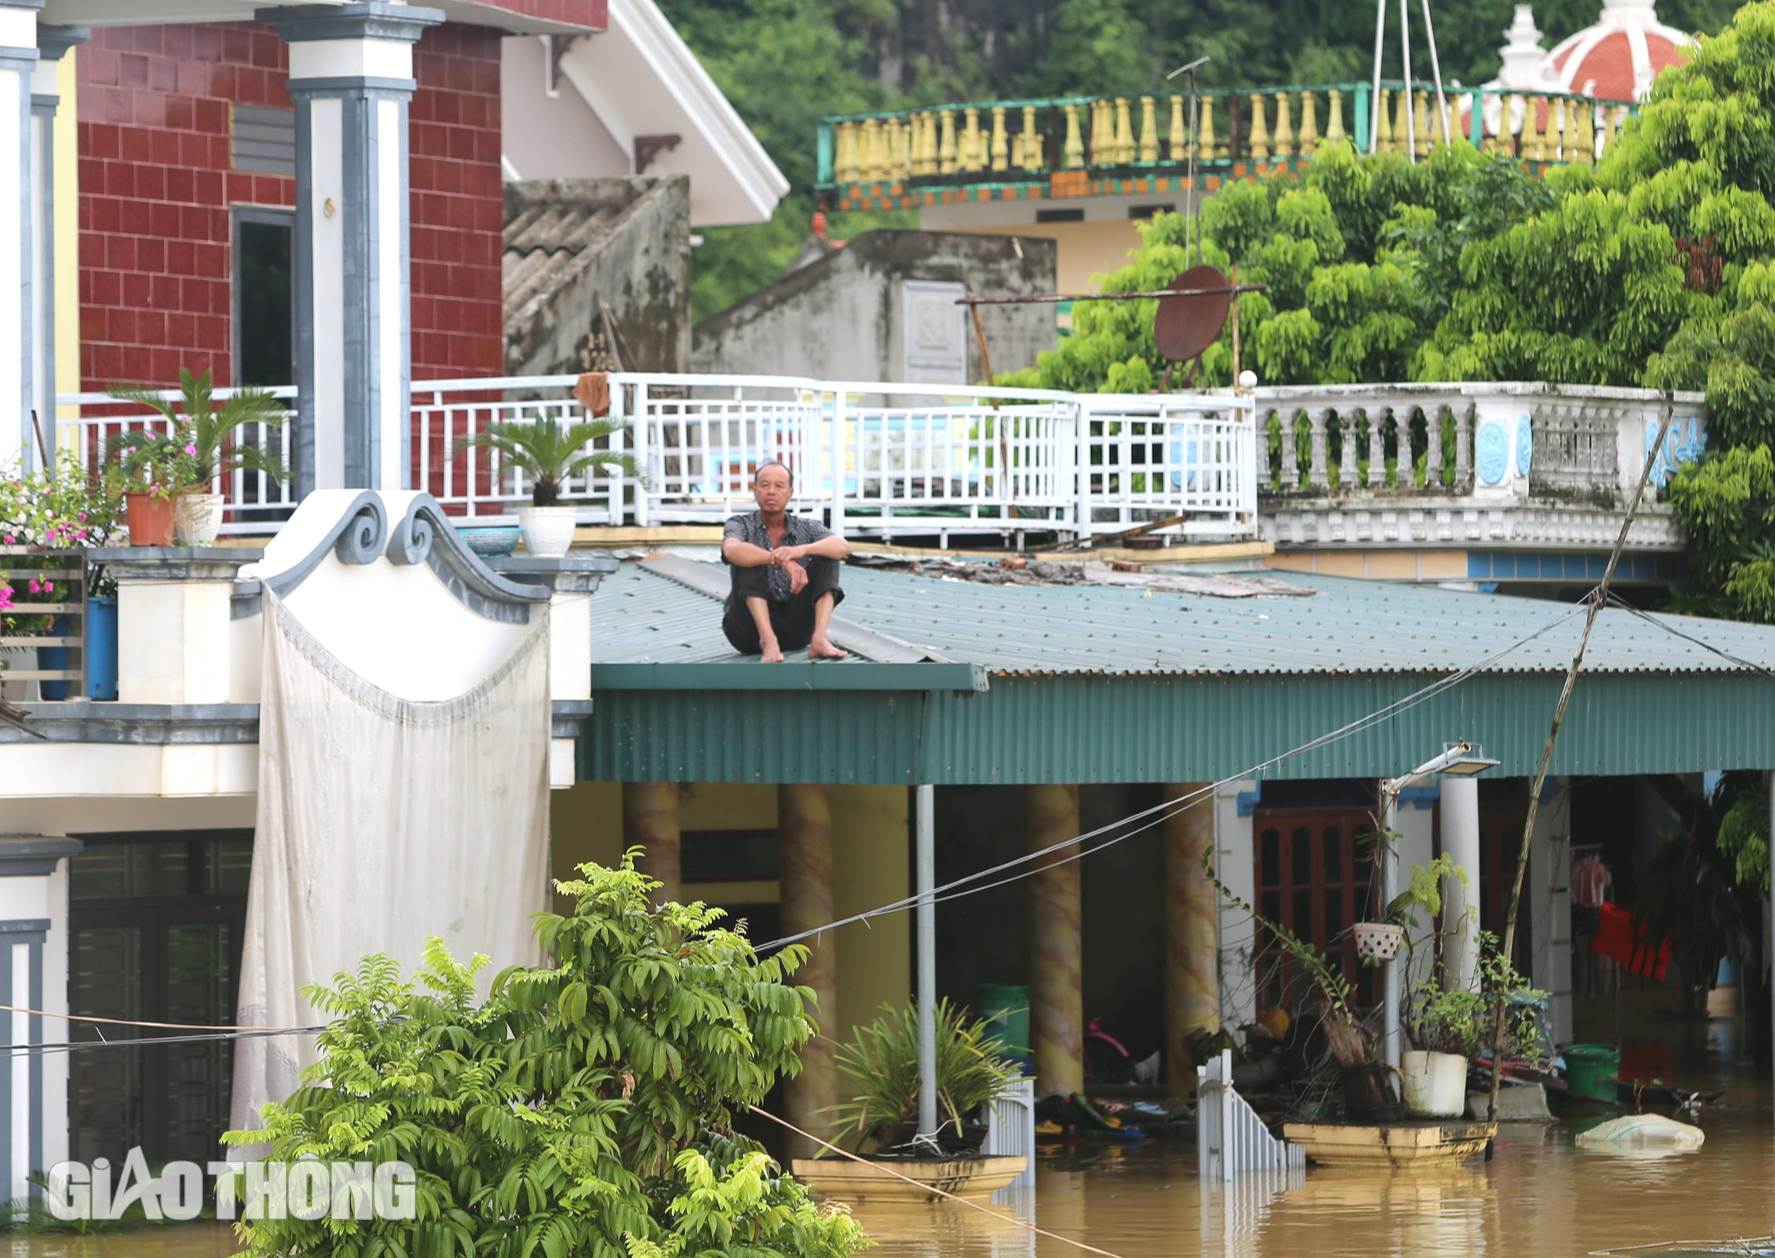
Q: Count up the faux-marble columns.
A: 4